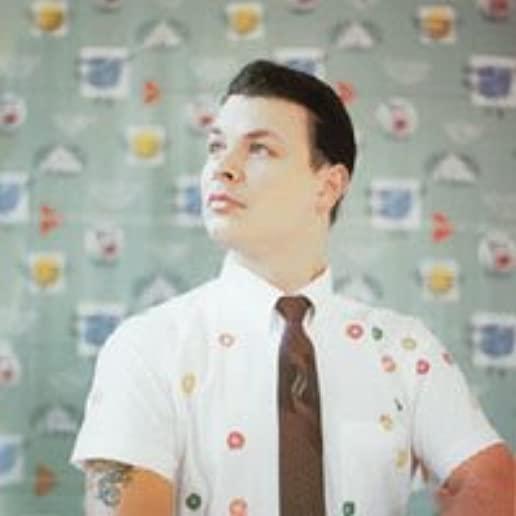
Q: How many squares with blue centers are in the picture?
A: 9